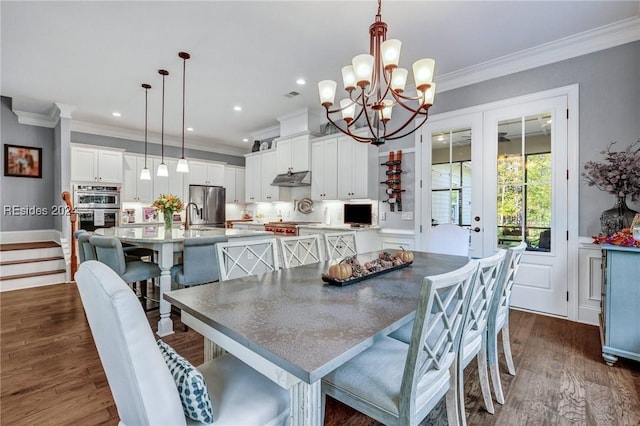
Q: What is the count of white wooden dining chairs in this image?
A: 6